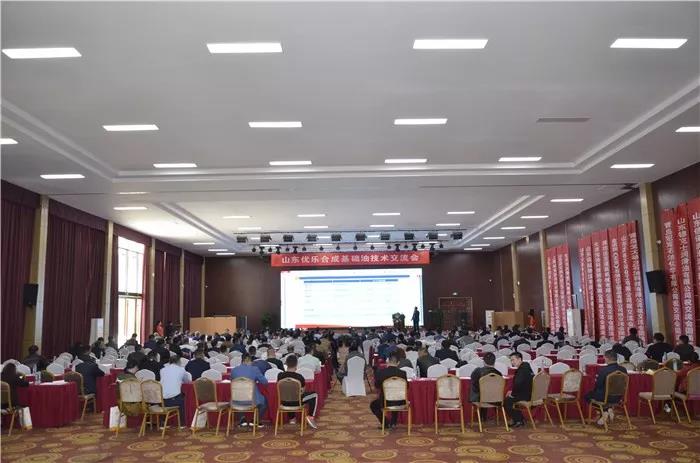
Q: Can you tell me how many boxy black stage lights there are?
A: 10